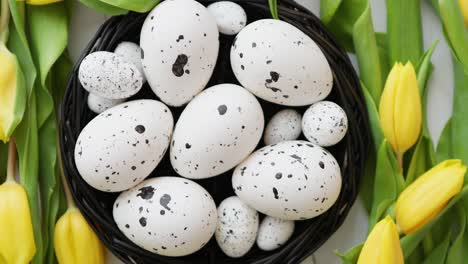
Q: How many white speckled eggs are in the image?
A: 14